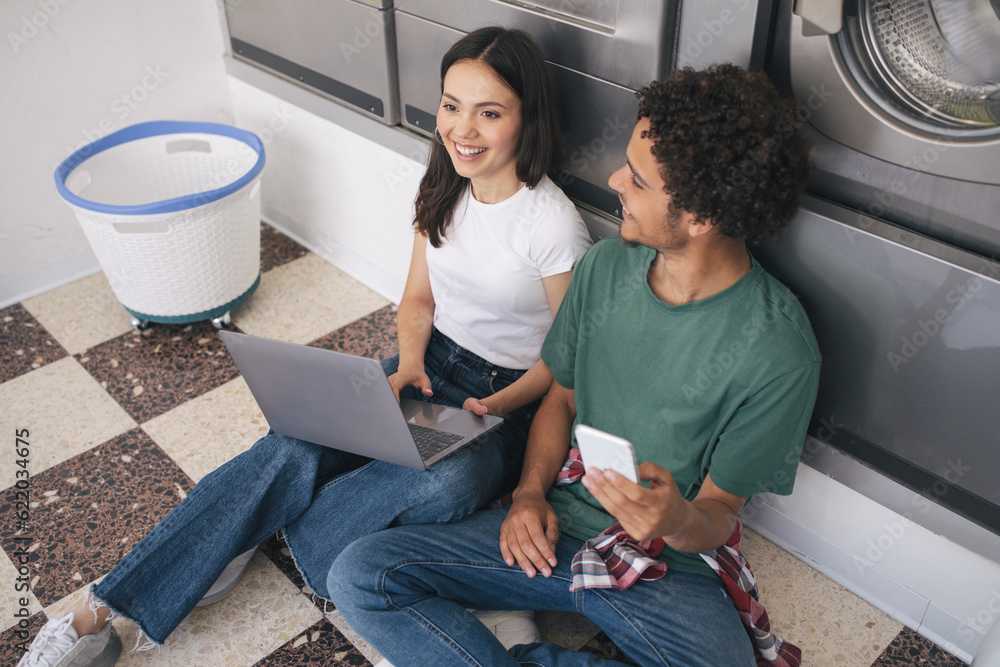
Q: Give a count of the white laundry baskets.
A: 1